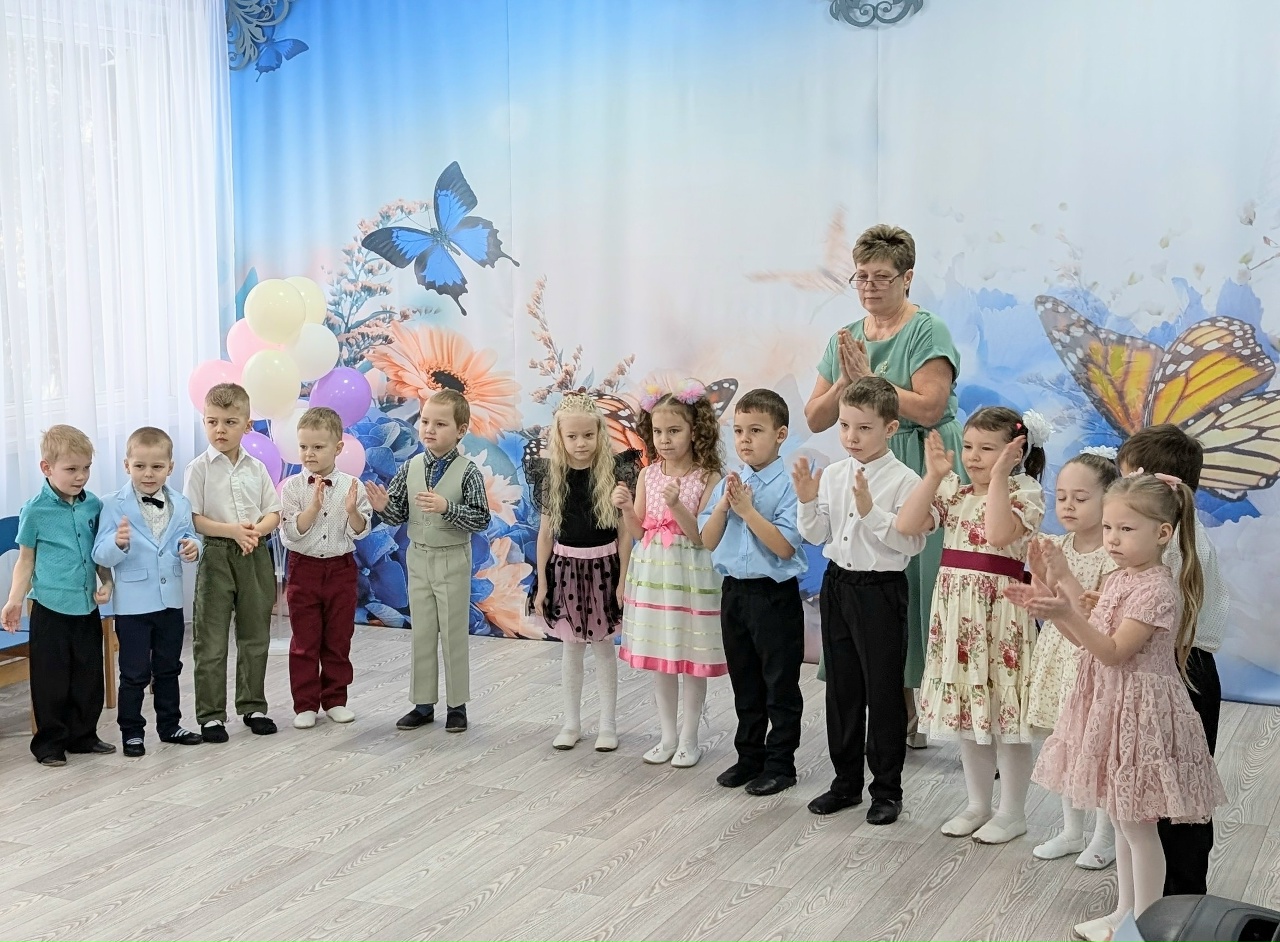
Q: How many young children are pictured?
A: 13